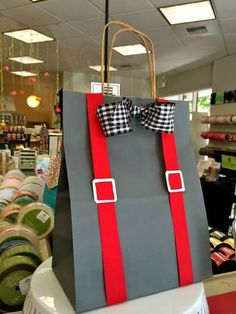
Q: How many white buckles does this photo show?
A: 2